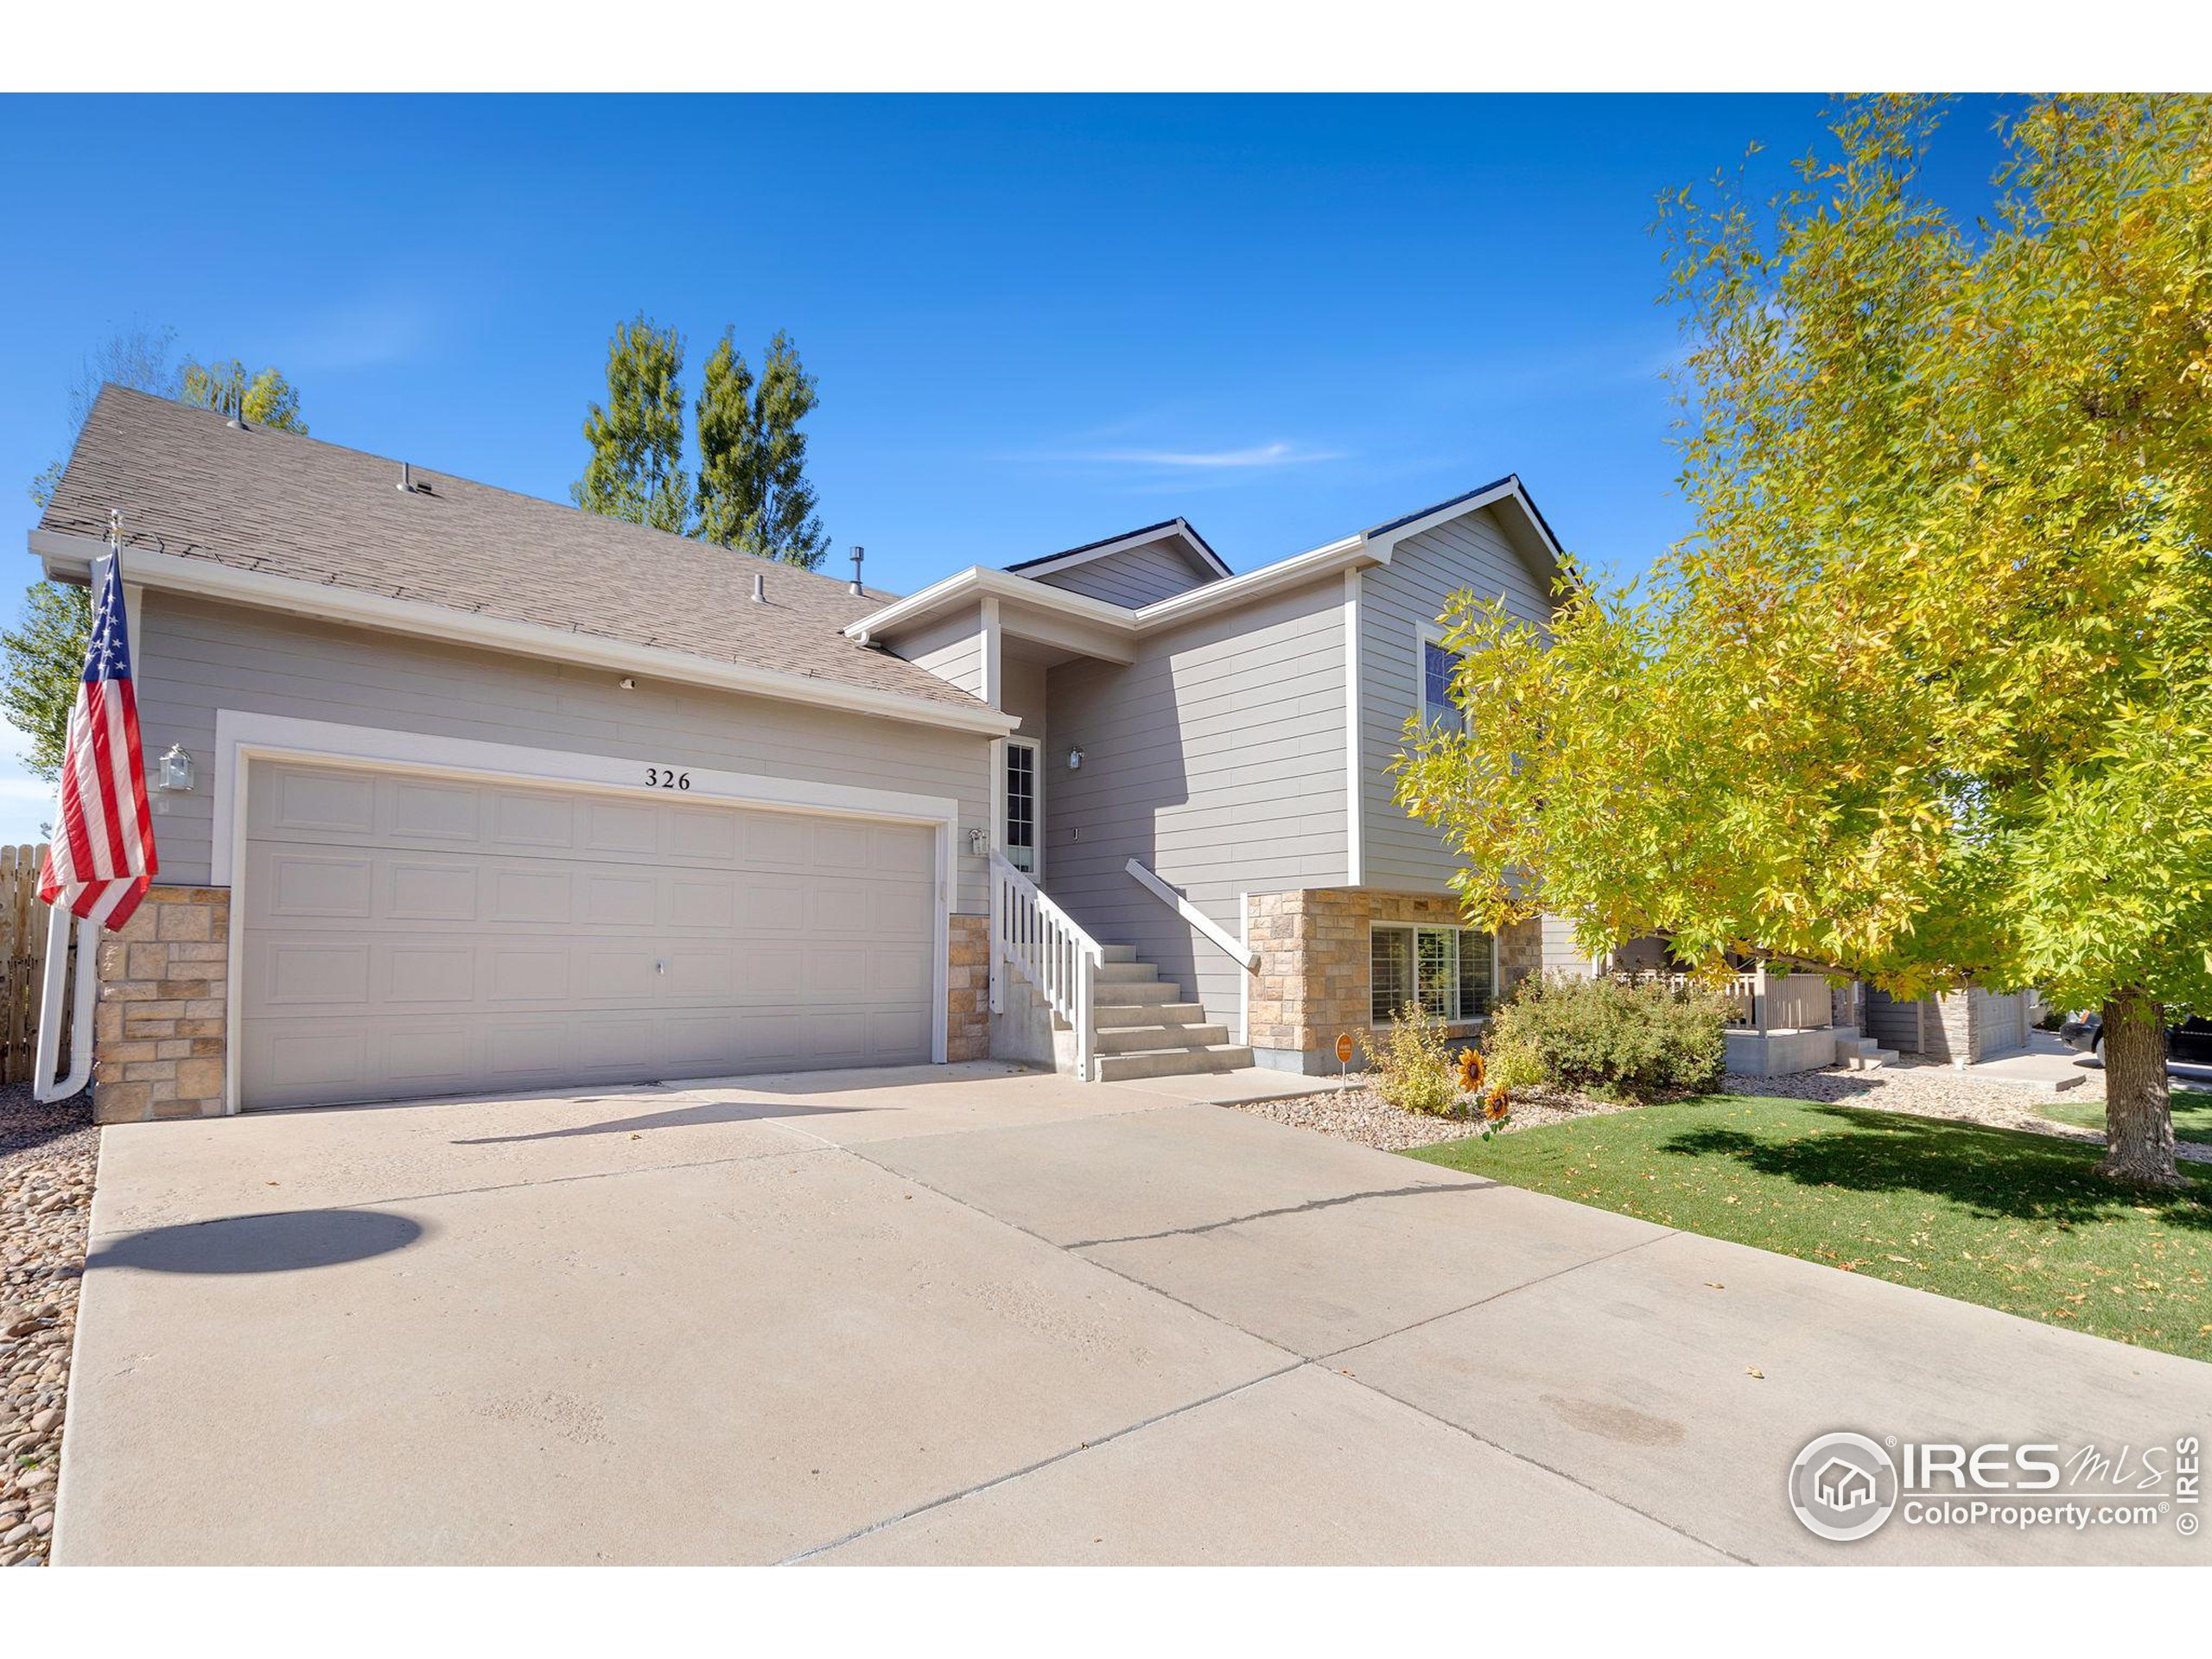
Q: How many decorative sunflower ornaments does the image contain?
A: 2